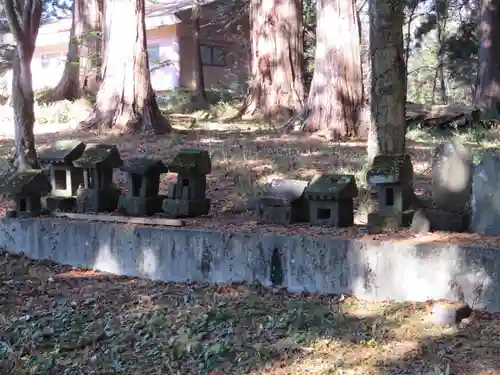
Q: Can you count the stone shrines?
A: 8